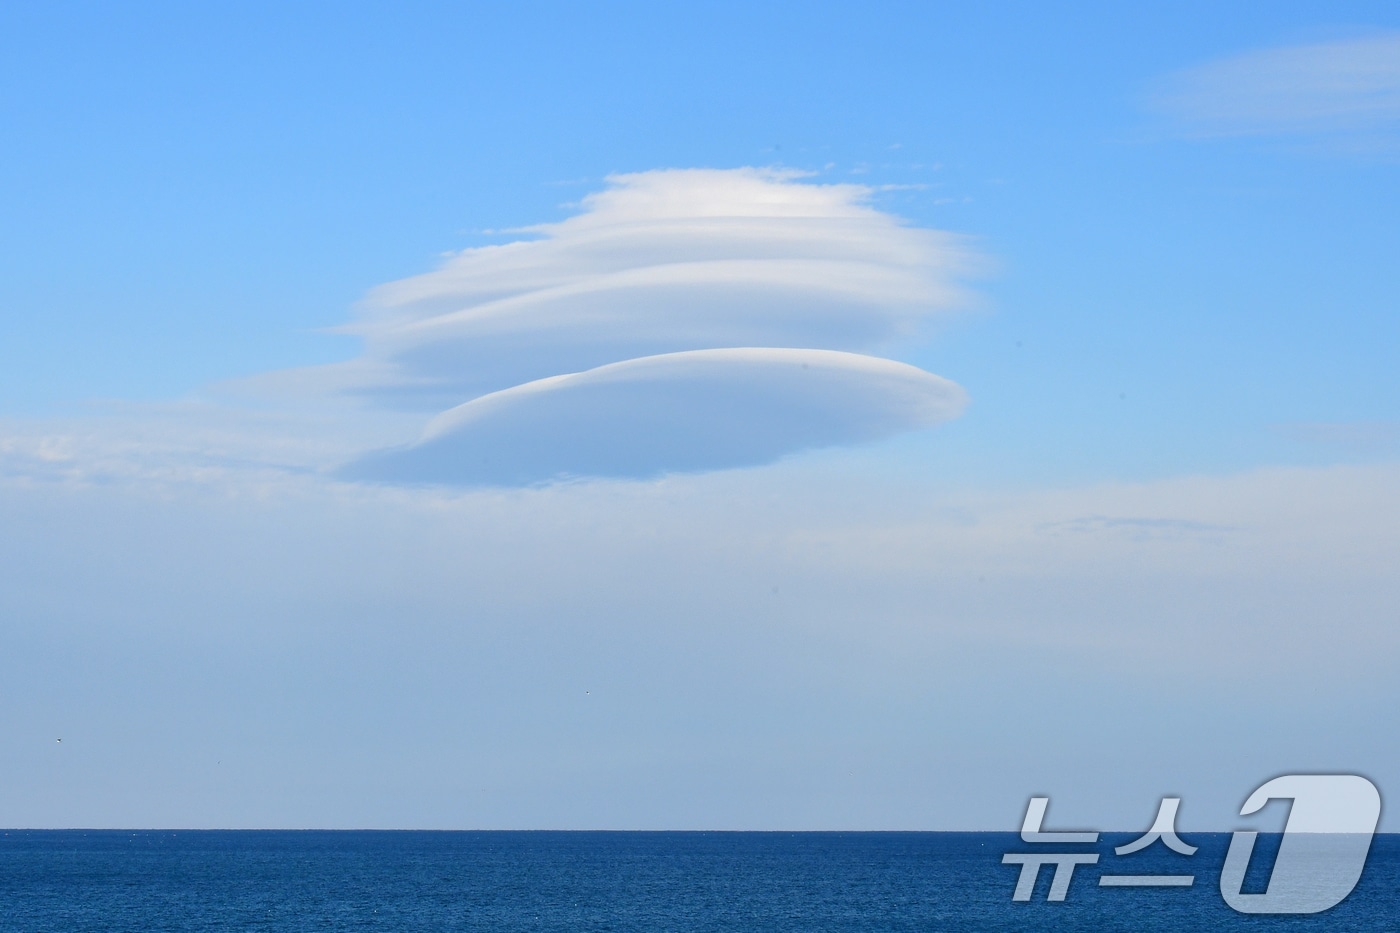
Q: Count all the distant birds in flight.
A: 2